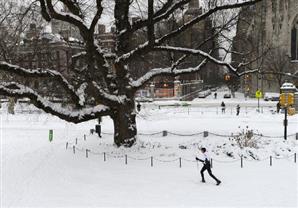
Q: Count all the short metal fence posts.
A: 13